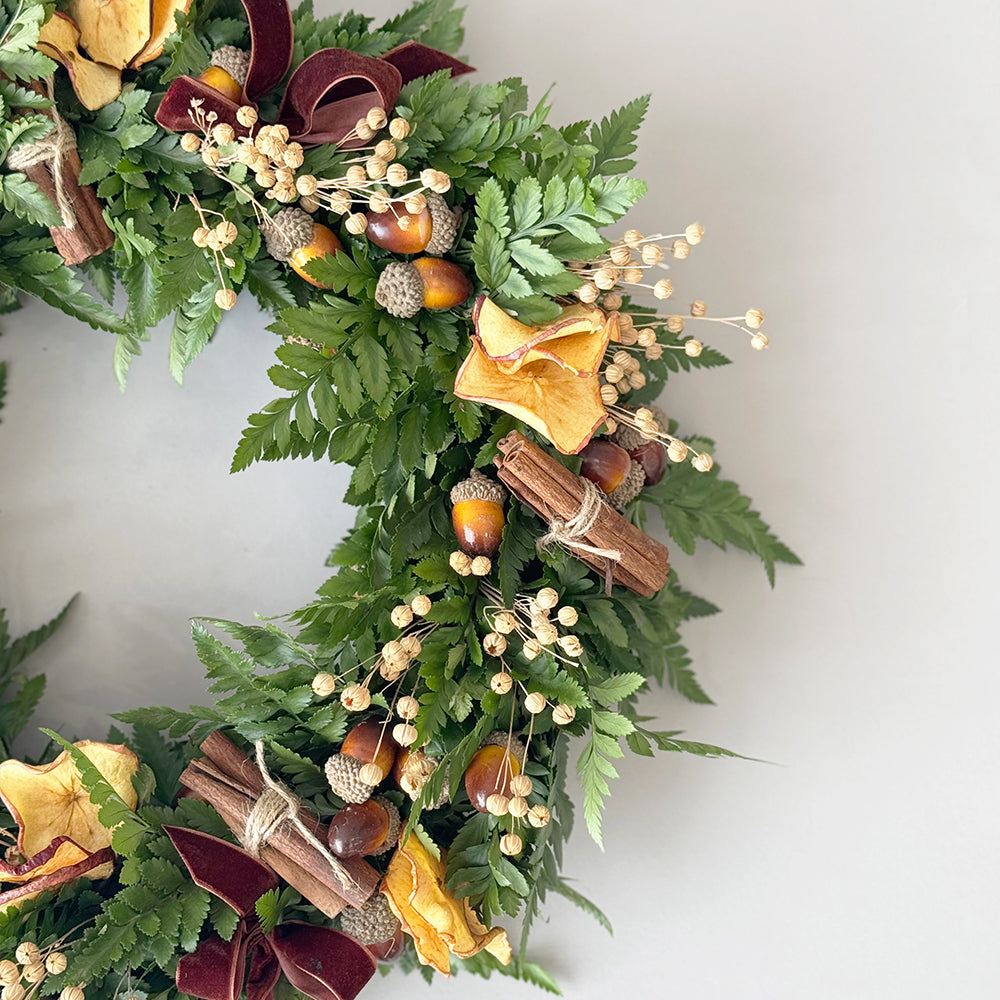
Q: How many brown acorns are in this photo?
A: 12